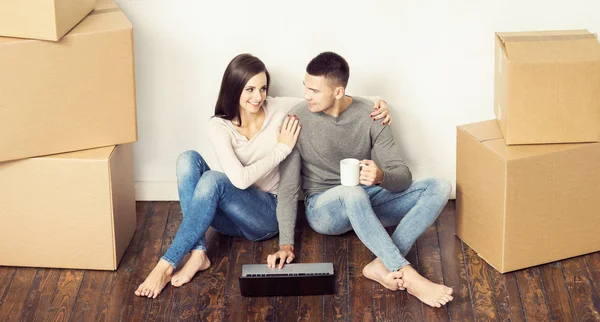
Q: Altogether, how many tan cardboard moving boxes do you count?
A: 5